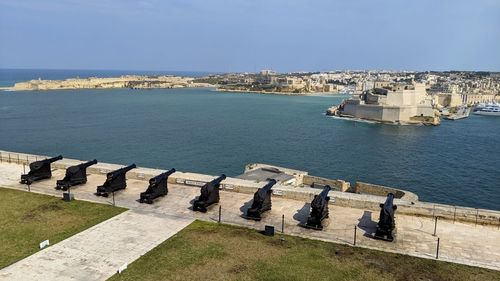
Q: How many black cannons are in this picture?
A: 8